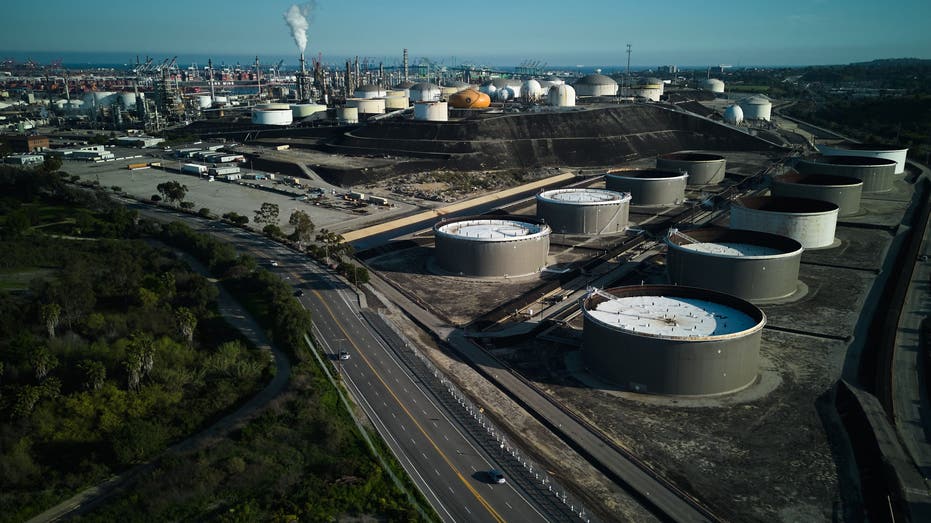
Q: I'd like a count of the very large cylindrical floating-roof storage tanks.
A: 10